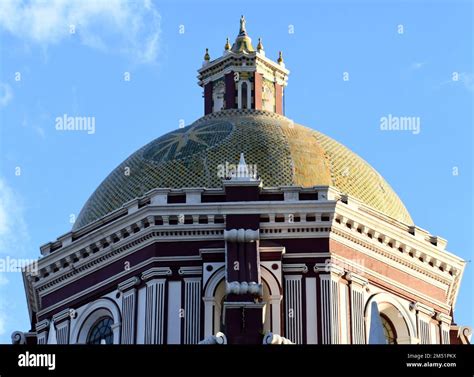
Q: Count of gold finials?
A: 4